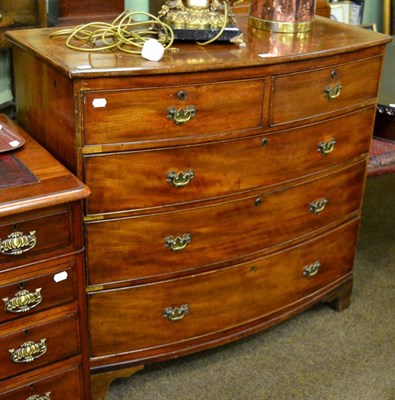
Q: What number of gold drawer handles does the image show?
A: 12